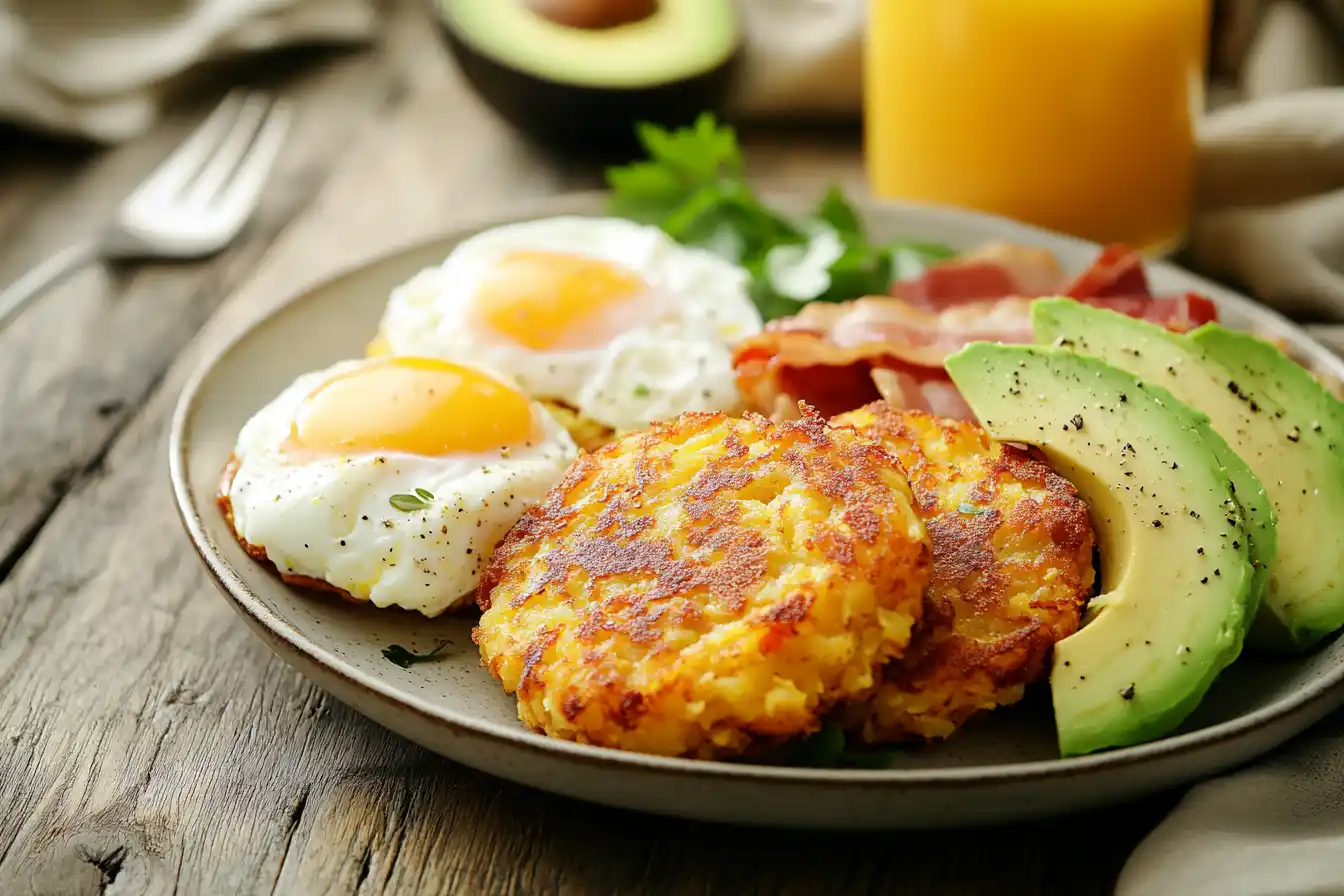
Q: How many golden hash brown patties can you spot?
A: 2